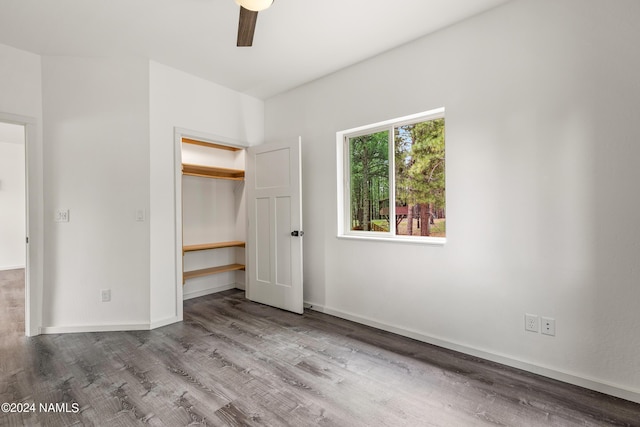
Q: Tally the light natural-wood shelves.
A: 4